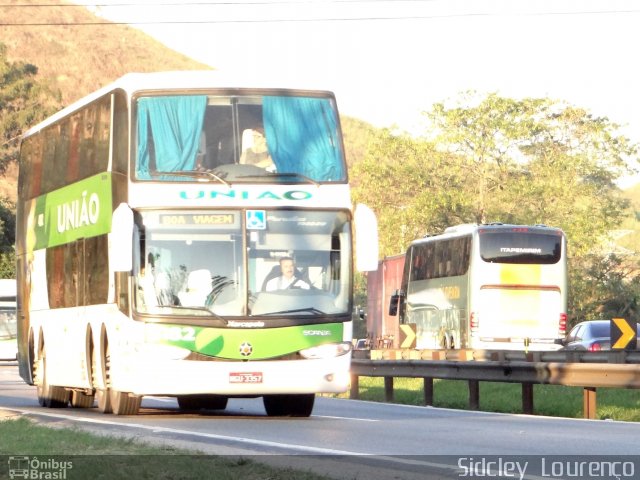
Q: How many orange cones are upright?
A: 0